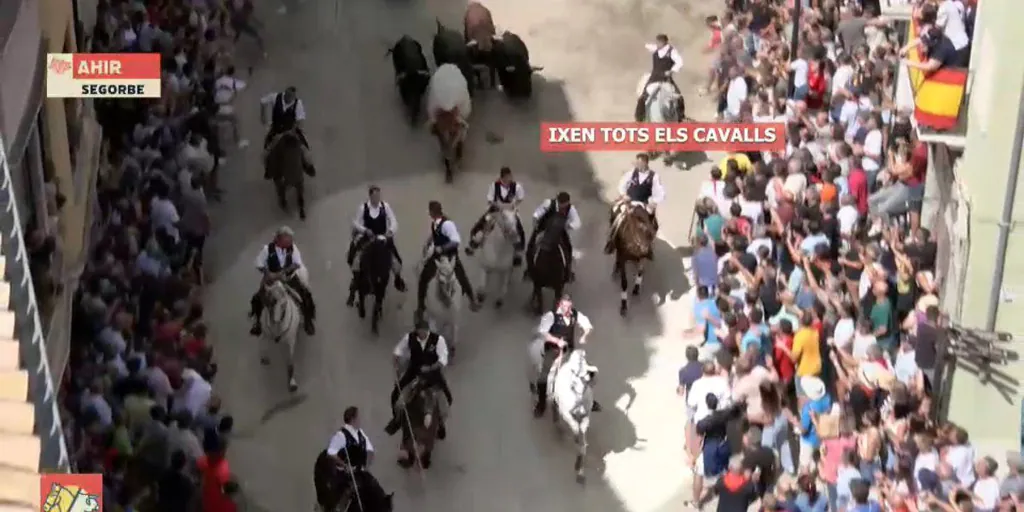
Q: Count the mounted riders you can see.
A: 11